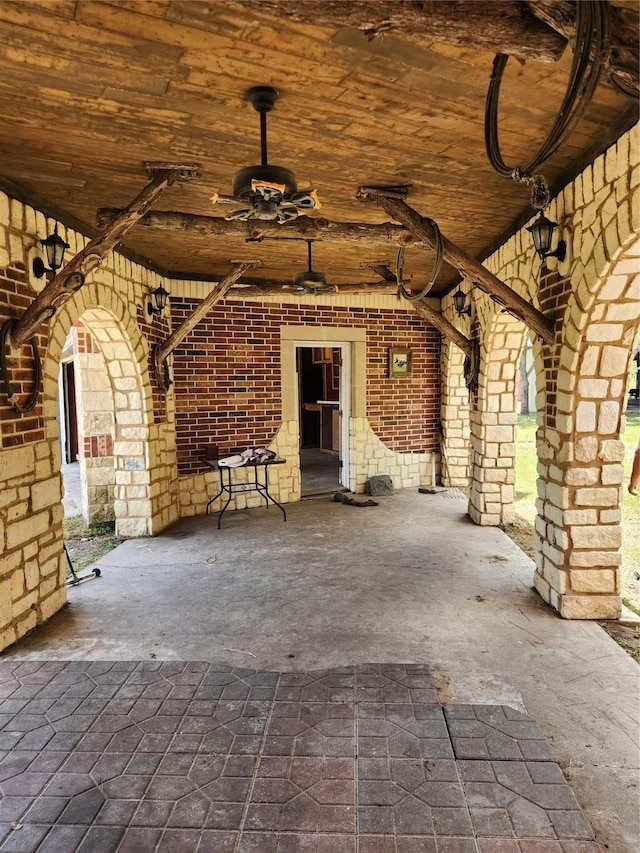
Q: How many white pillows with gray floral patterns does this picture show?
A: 0